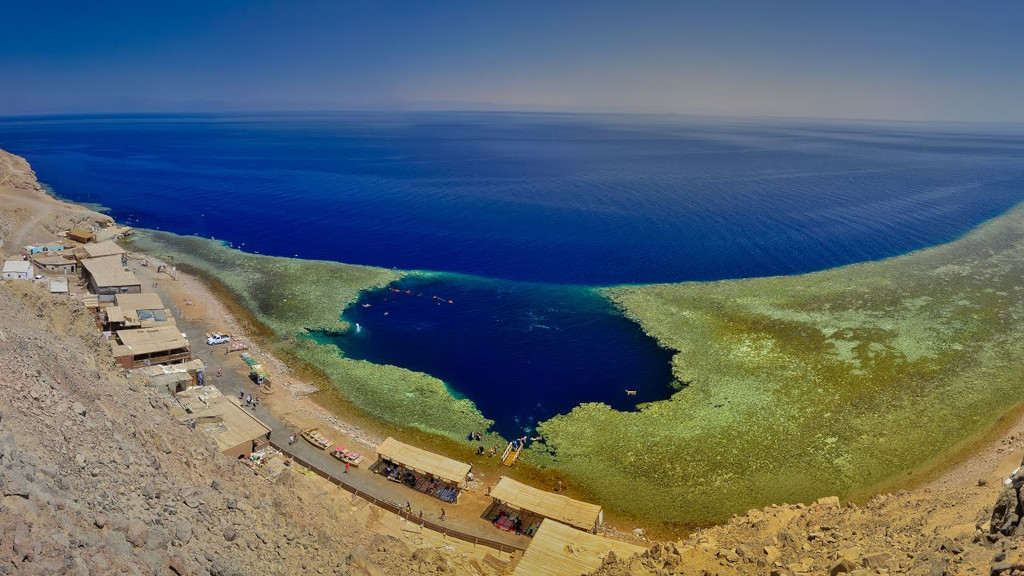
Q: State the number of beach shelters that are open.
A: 2